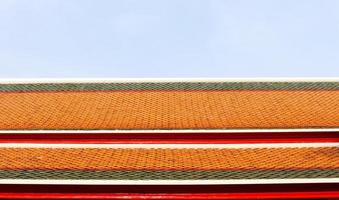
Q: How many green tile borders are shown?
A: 2